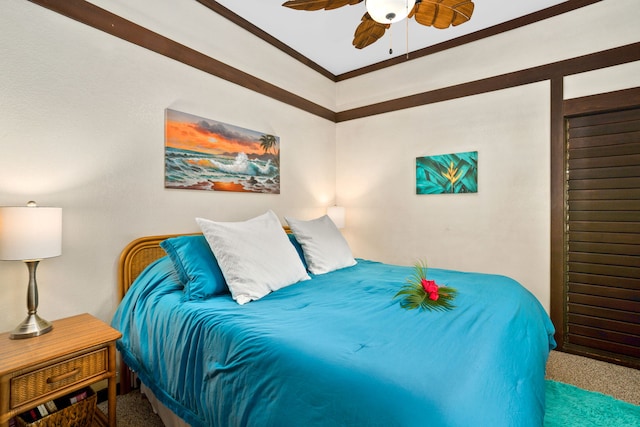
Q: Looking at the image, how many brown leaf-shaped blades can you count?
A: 3